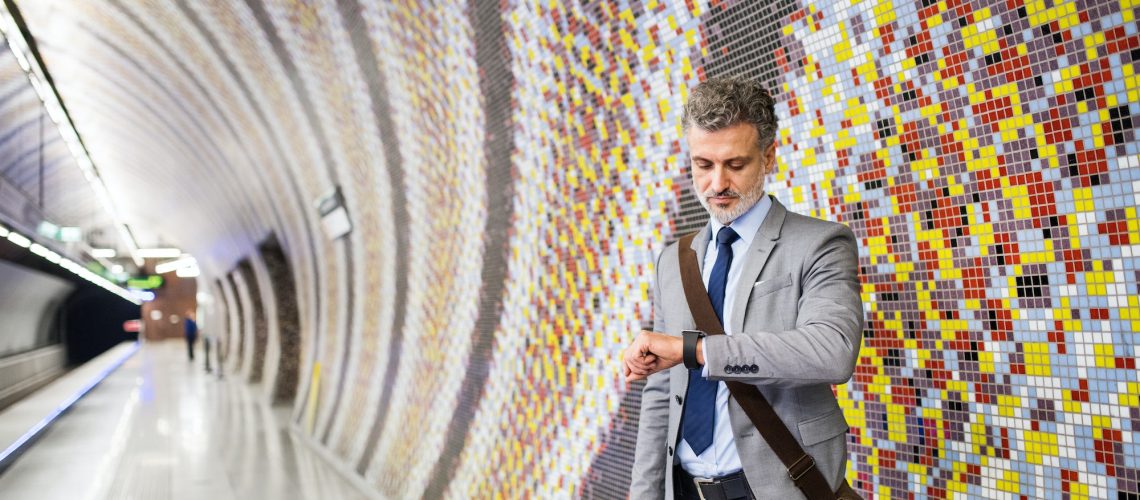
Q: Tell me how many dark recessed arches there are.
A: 4